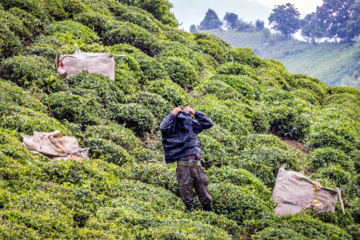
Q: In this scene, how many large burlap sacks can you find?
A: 3